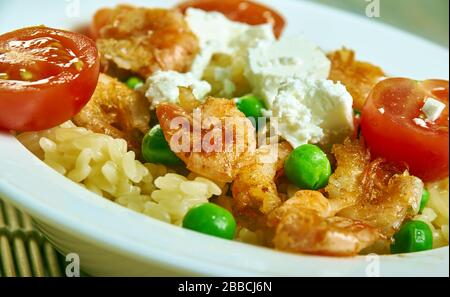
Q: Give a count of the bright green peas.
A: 7